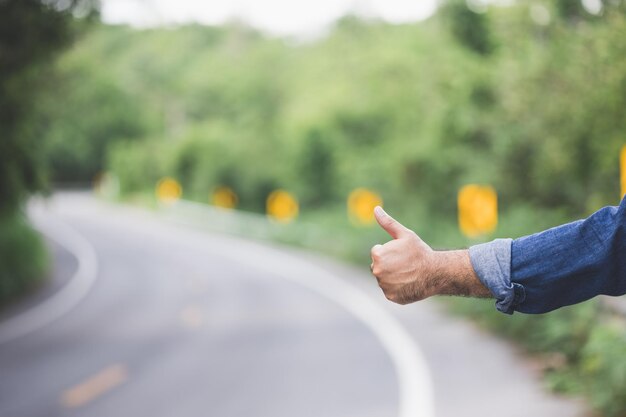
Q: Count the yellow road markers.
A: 6